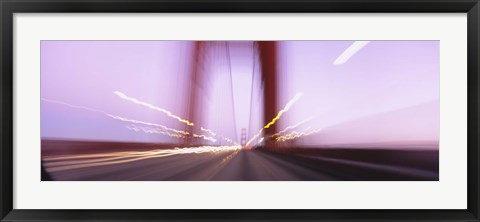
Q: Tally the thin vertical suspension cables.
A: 2